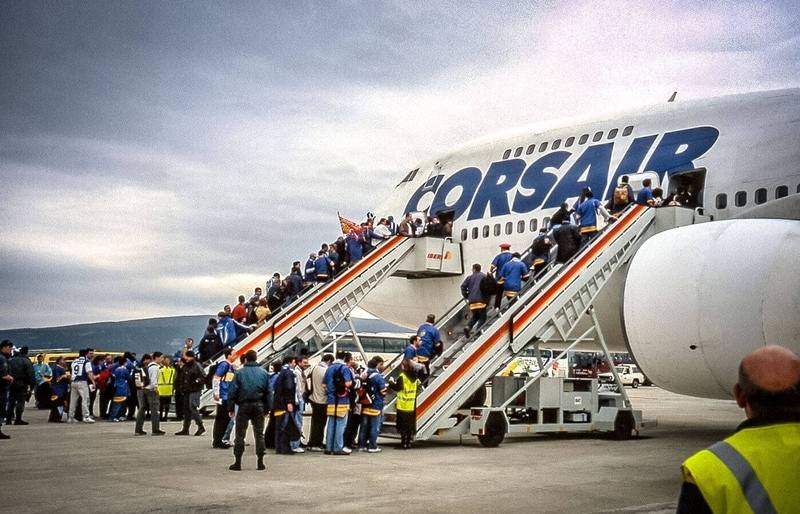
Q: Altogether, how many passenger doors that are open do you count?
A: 2